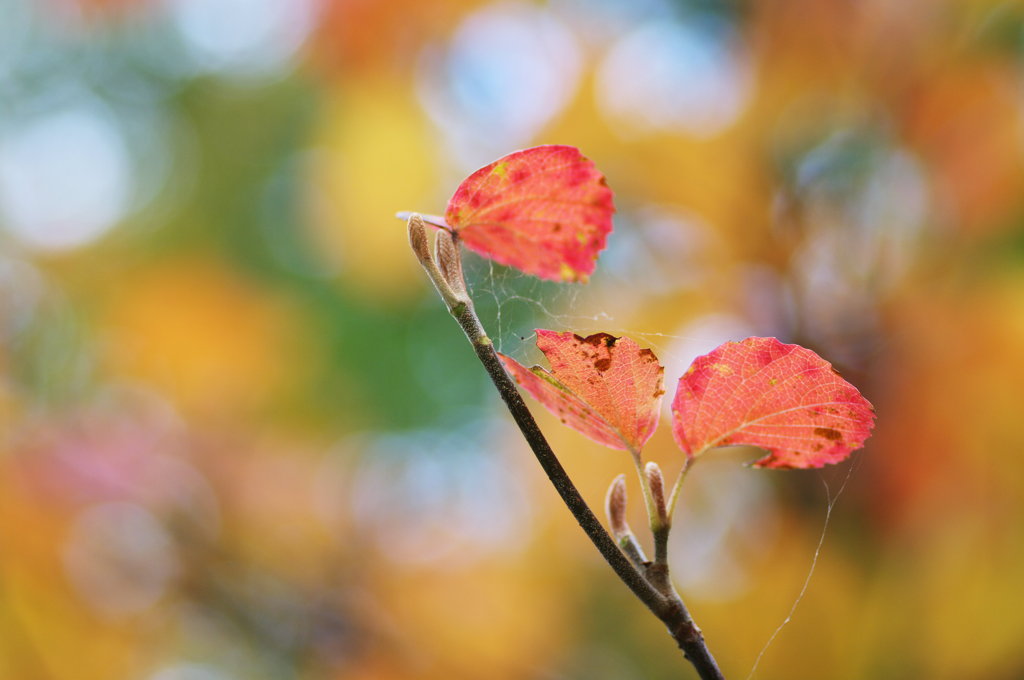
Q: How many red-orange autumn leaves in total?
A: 3